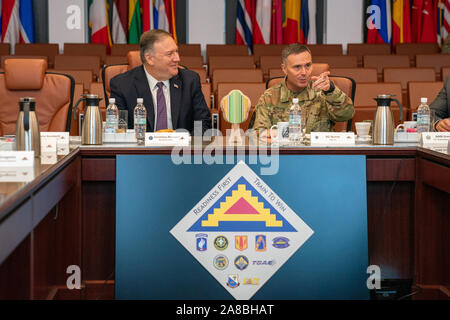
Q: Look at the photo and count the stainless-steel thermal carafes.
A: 3